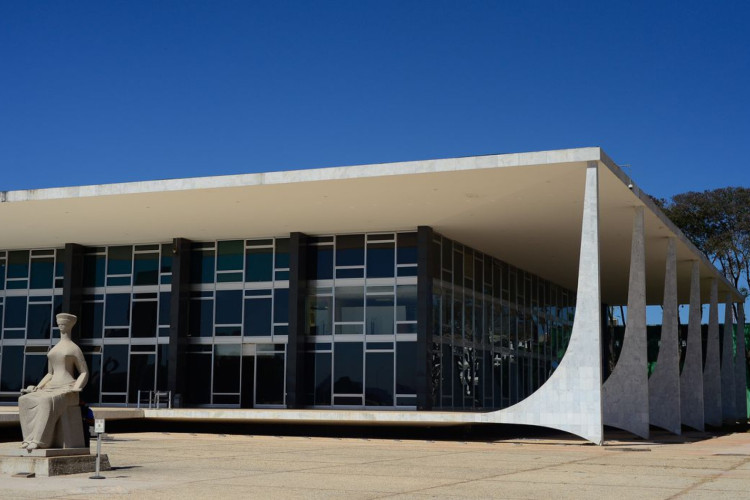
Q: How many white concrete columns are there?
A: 7